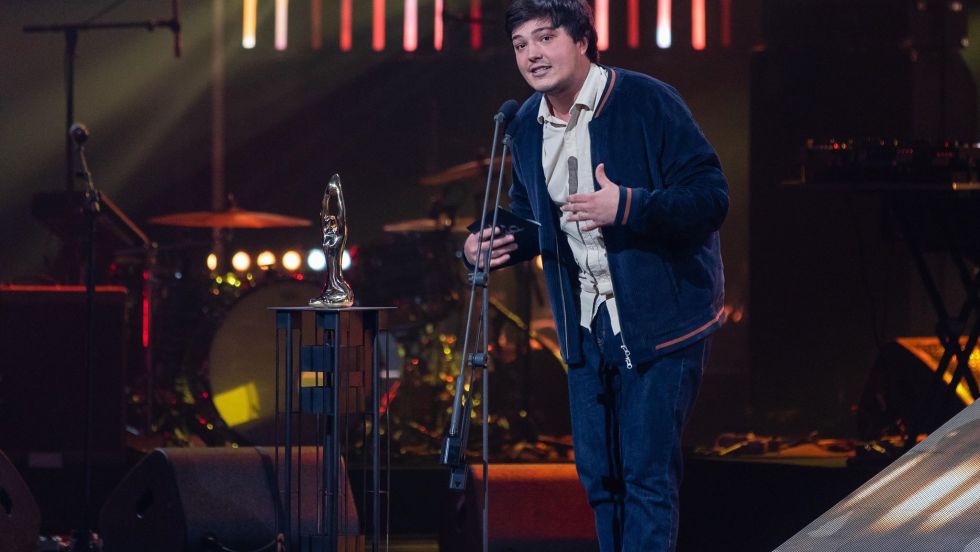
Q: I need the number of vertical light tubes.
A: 13